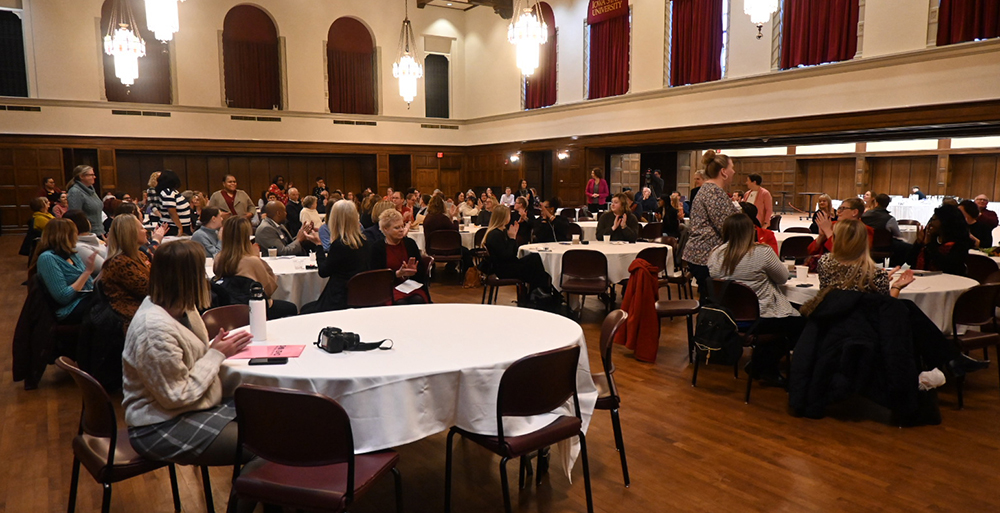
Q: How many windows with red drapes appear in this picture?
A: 8